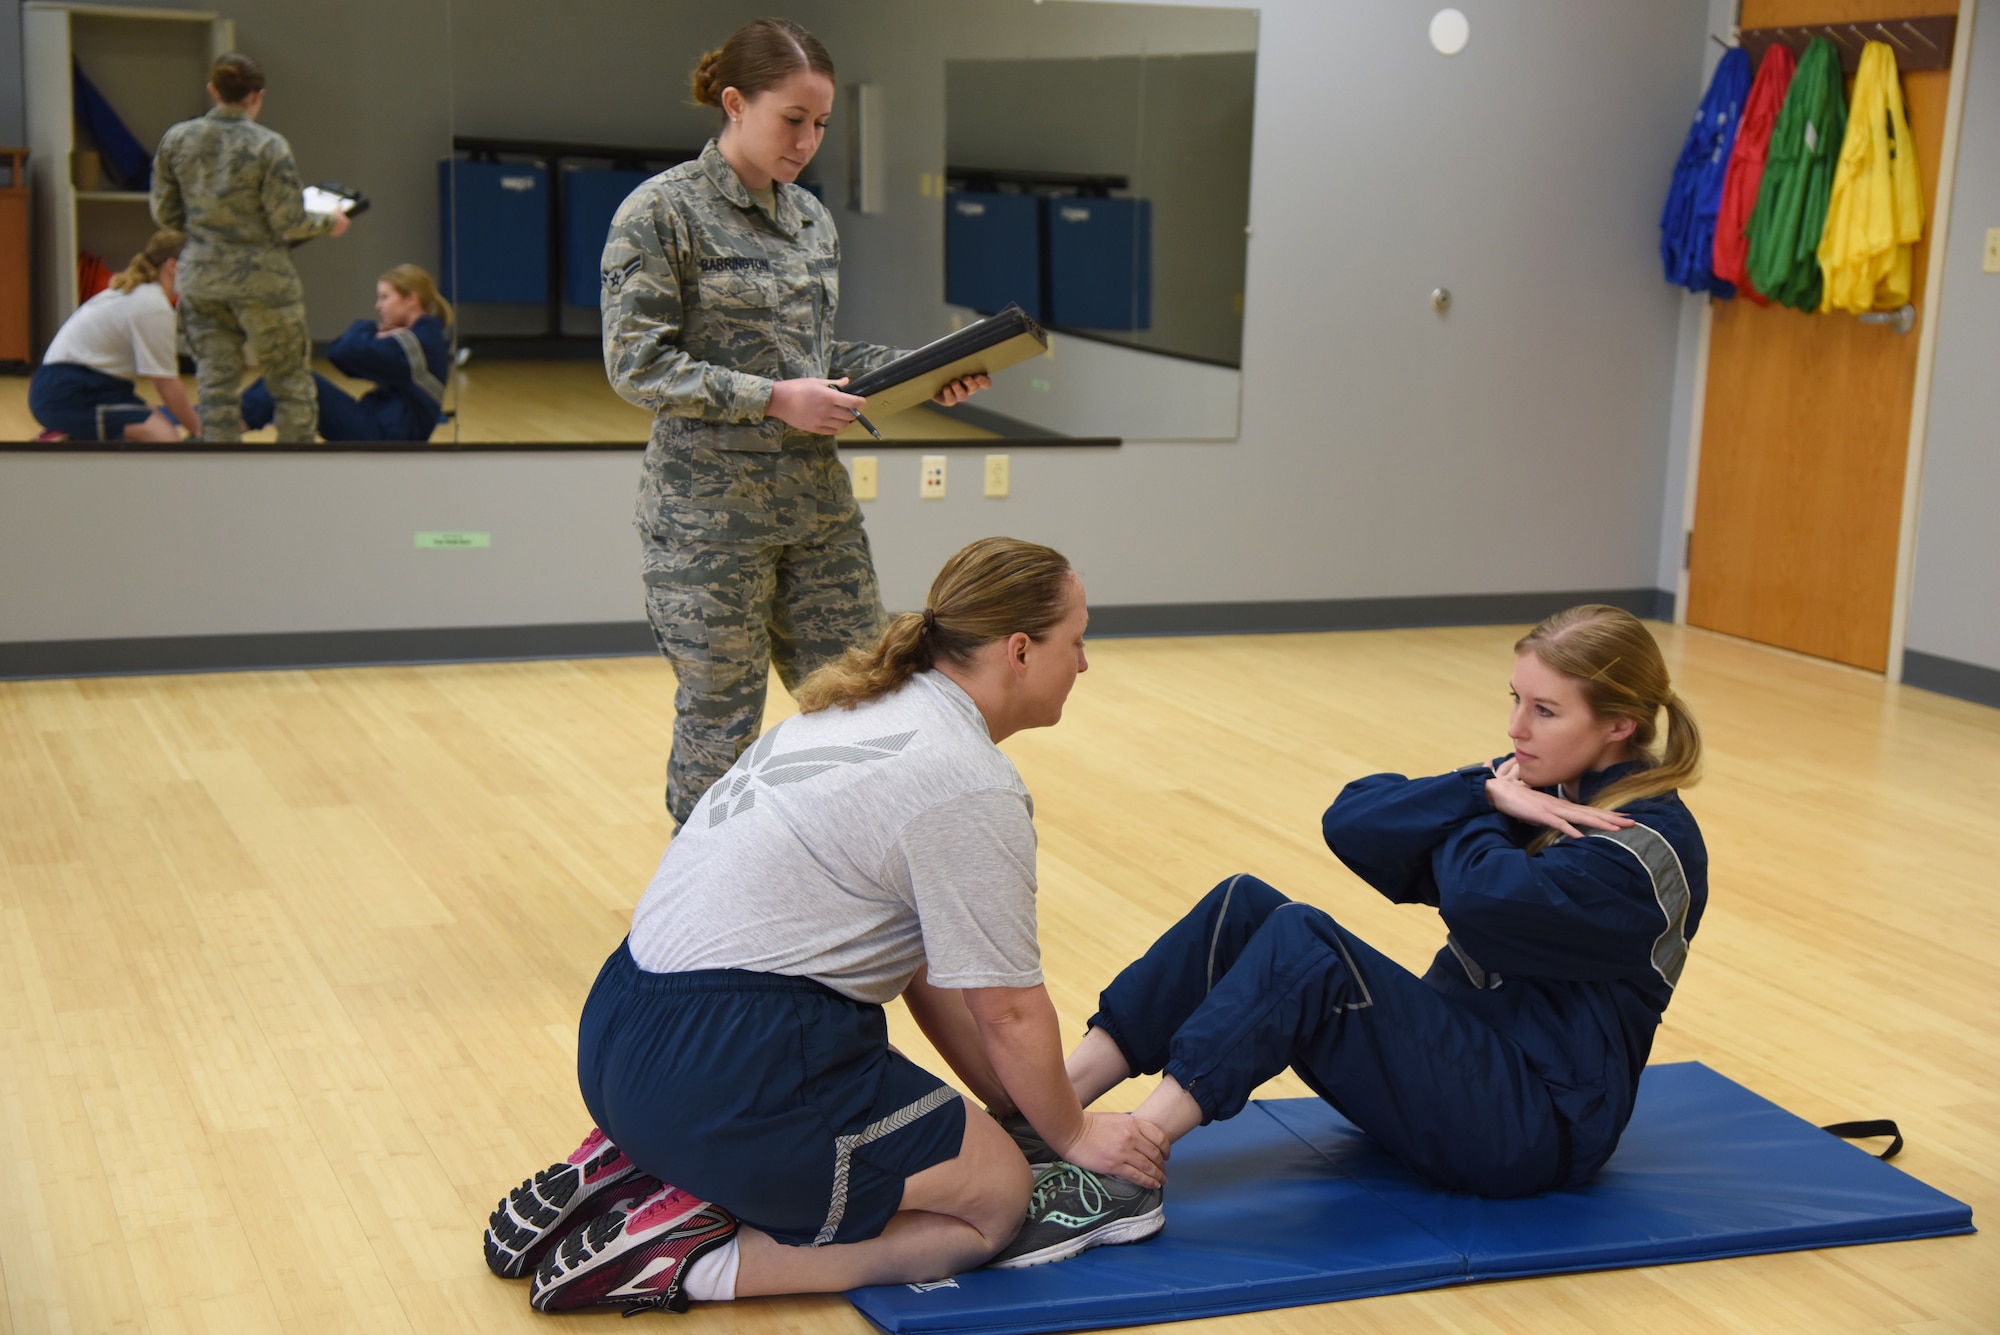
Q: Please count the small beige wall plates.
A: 4